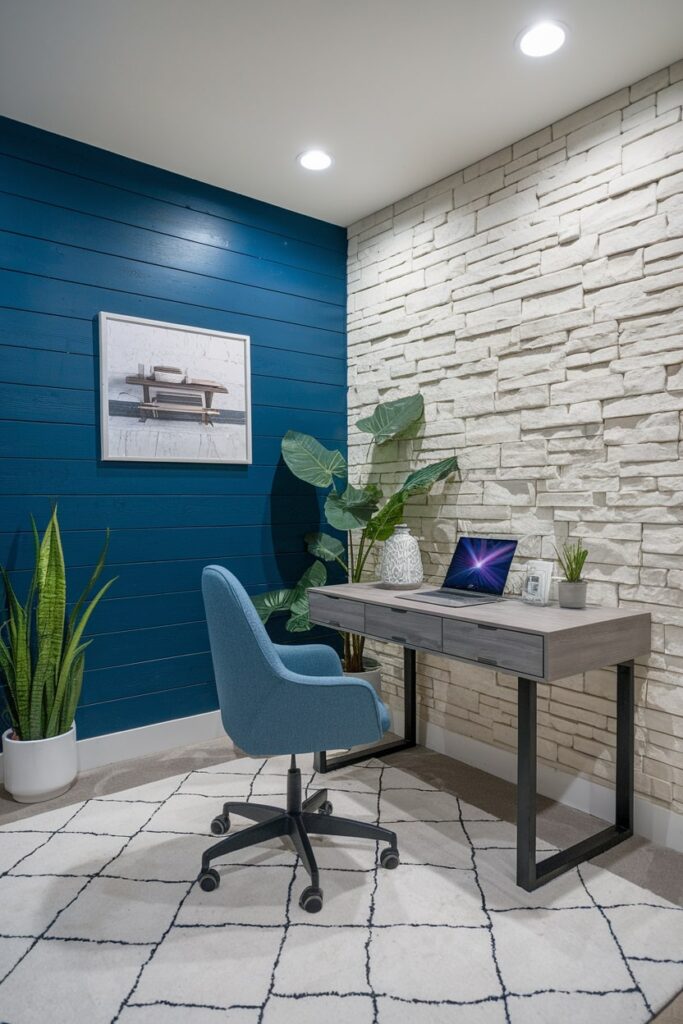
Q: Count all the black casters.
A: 5